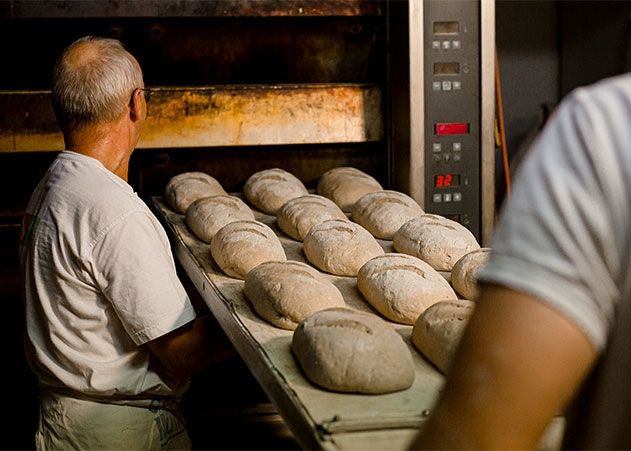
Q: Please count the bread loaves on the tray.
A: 14